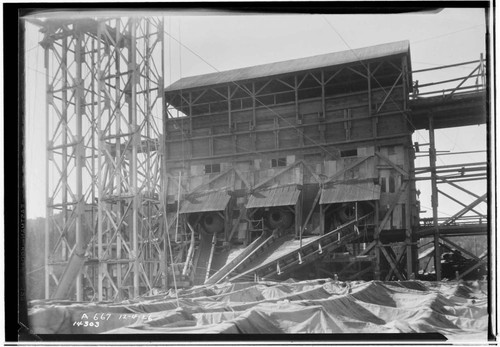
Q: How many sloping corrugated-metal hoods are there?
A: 3